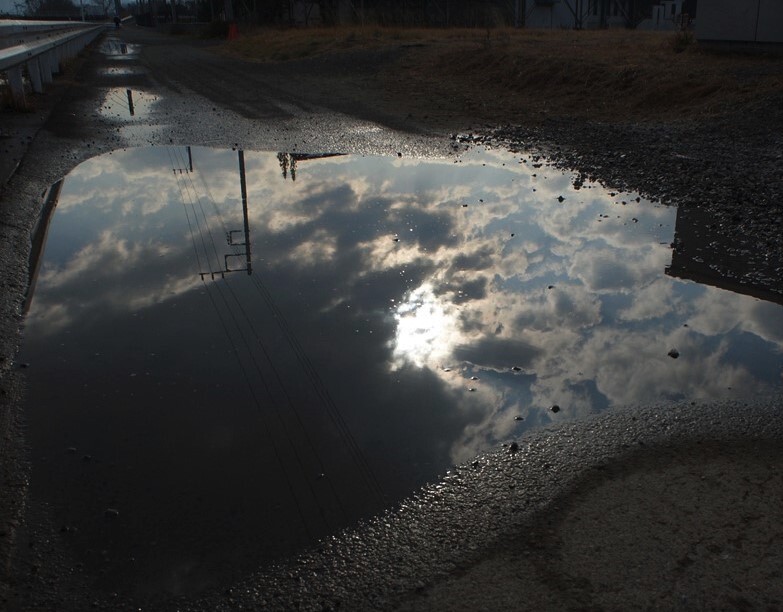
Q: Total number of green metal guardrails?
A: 0